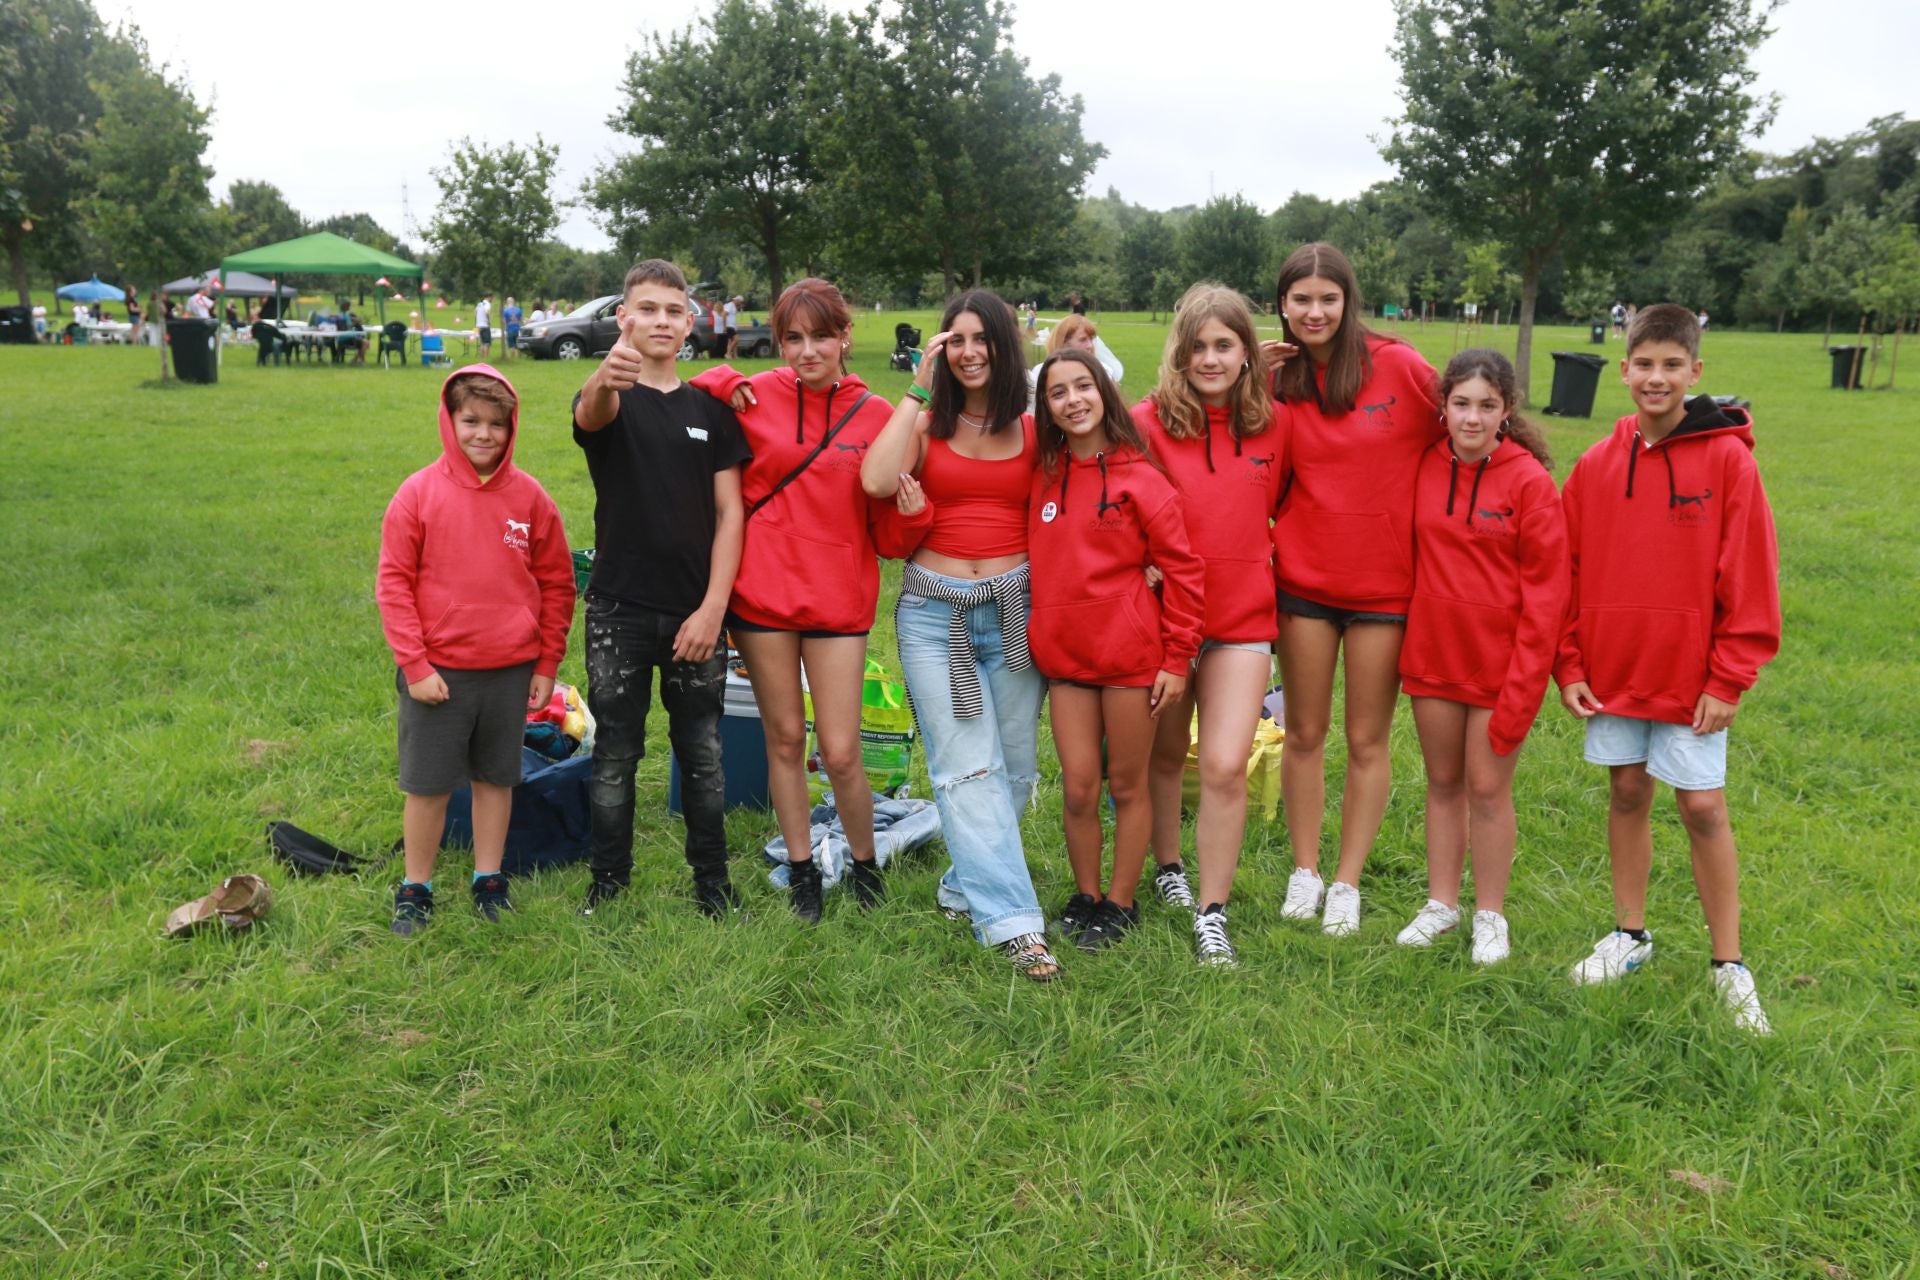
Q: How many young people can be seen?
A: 9